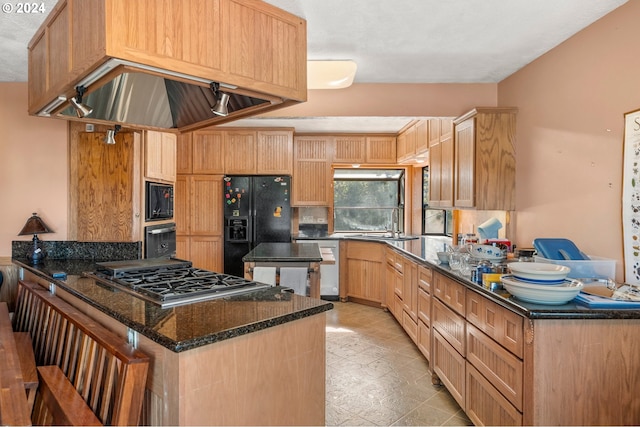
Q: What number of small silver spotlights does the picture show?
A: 3